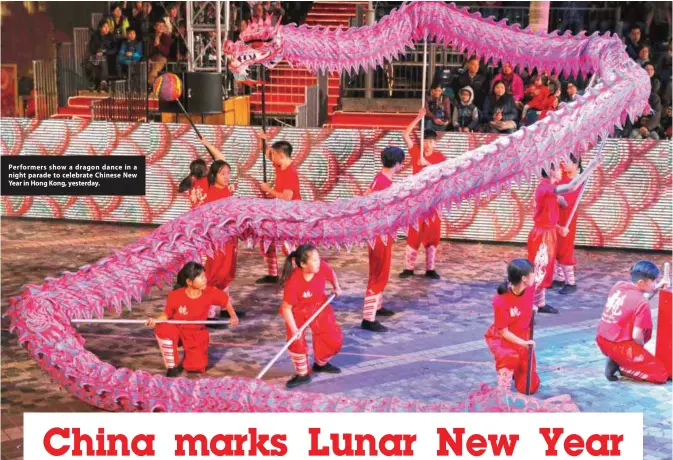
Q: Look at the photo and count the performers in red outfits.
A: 11